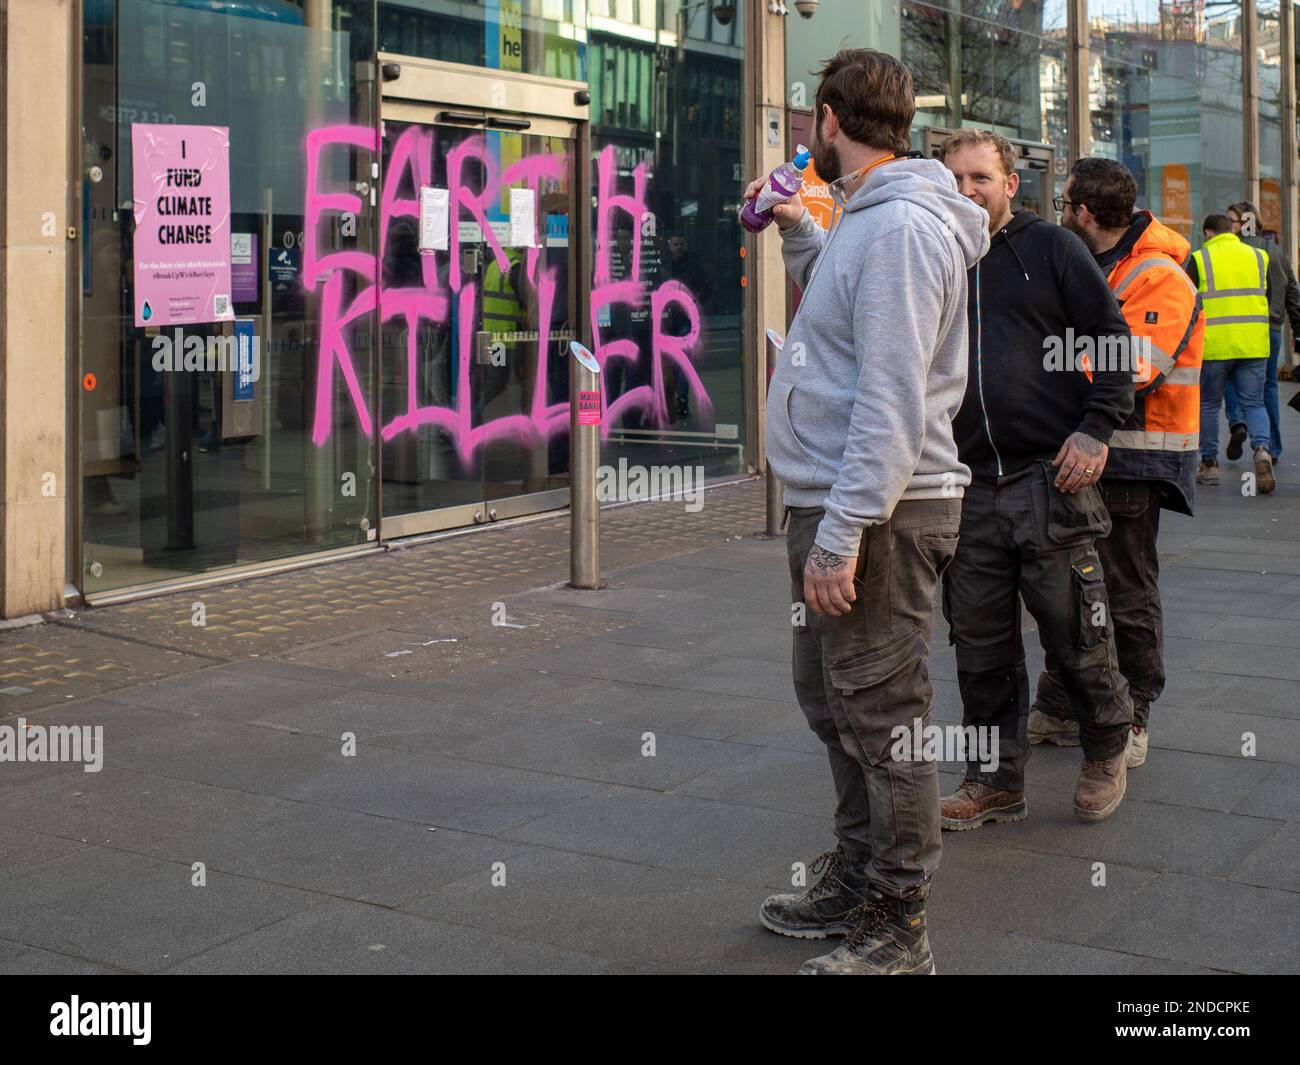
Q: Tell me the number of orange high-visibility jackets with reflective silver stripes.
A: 1